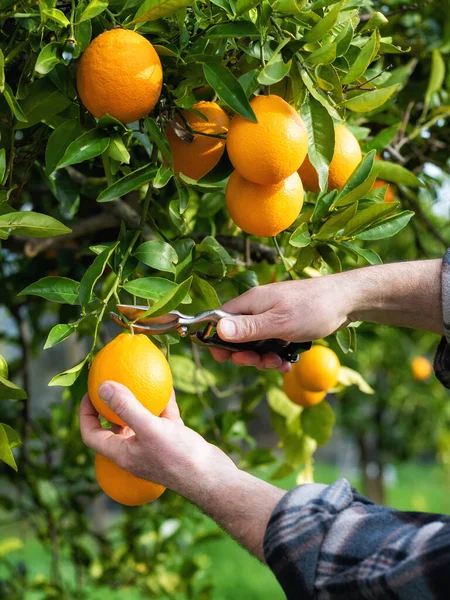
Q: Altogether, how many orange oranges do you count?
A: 11